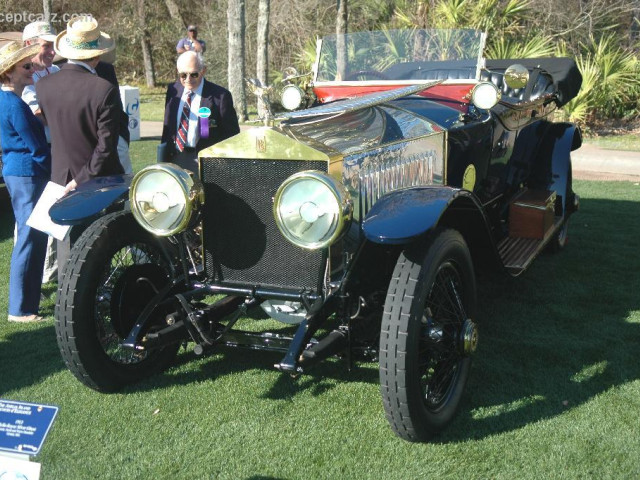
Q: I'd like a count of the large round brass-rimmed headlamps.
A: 2